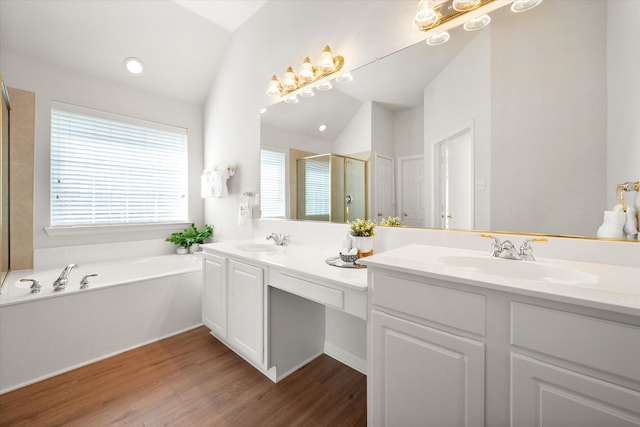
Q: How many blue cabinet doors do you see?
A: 0